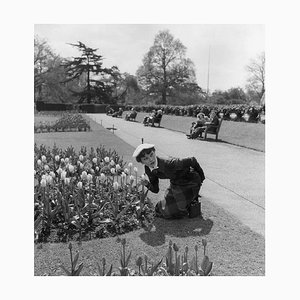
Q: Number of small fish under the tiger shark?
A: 0